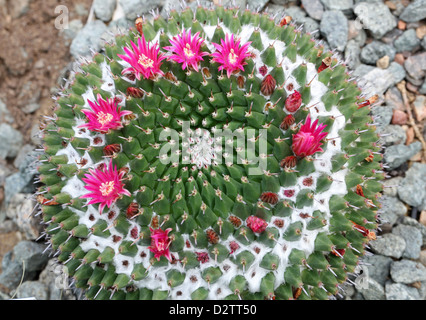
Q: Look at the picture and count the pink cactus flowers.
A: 7